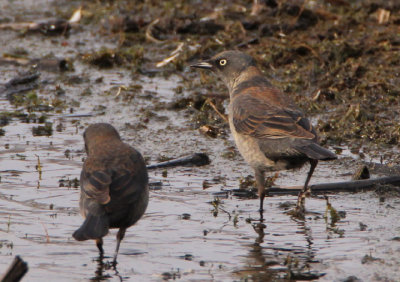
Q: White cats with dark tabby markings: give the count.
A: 0